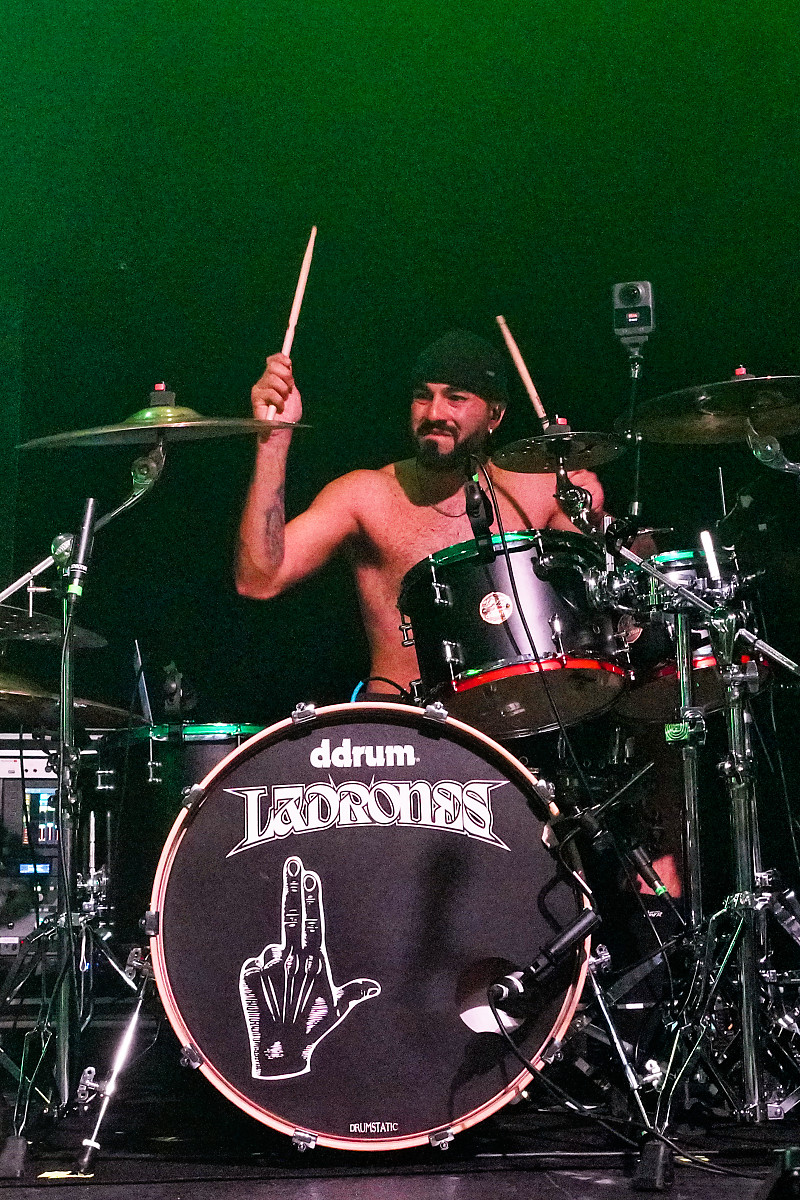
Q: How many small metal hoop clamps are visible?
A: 9